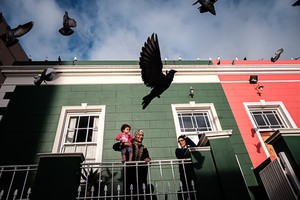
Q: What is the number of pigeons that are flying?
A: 7